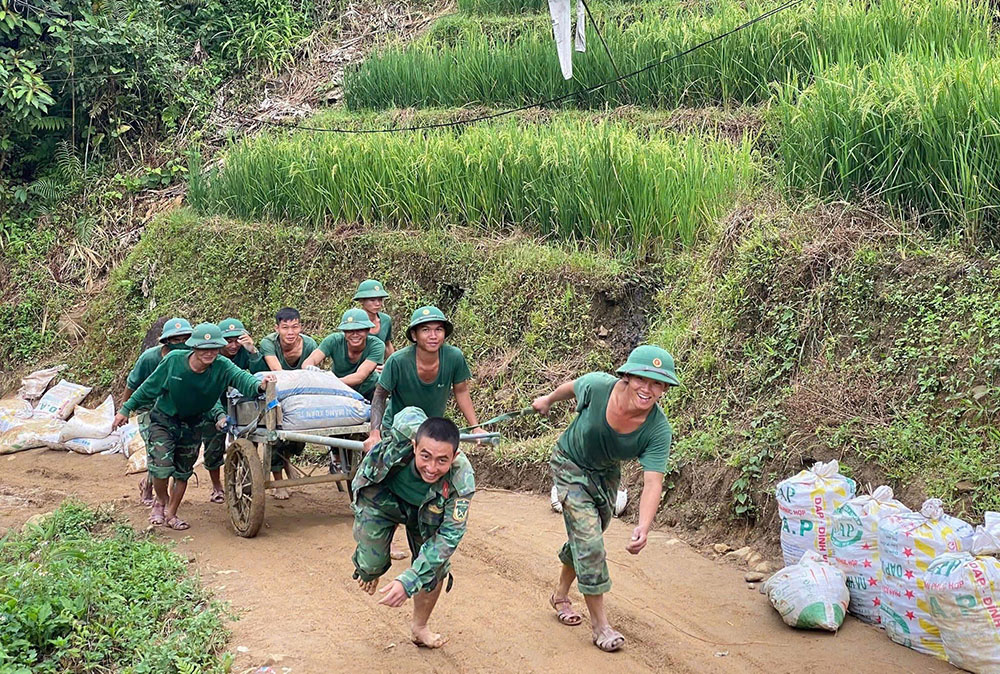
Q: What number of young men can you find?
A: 9